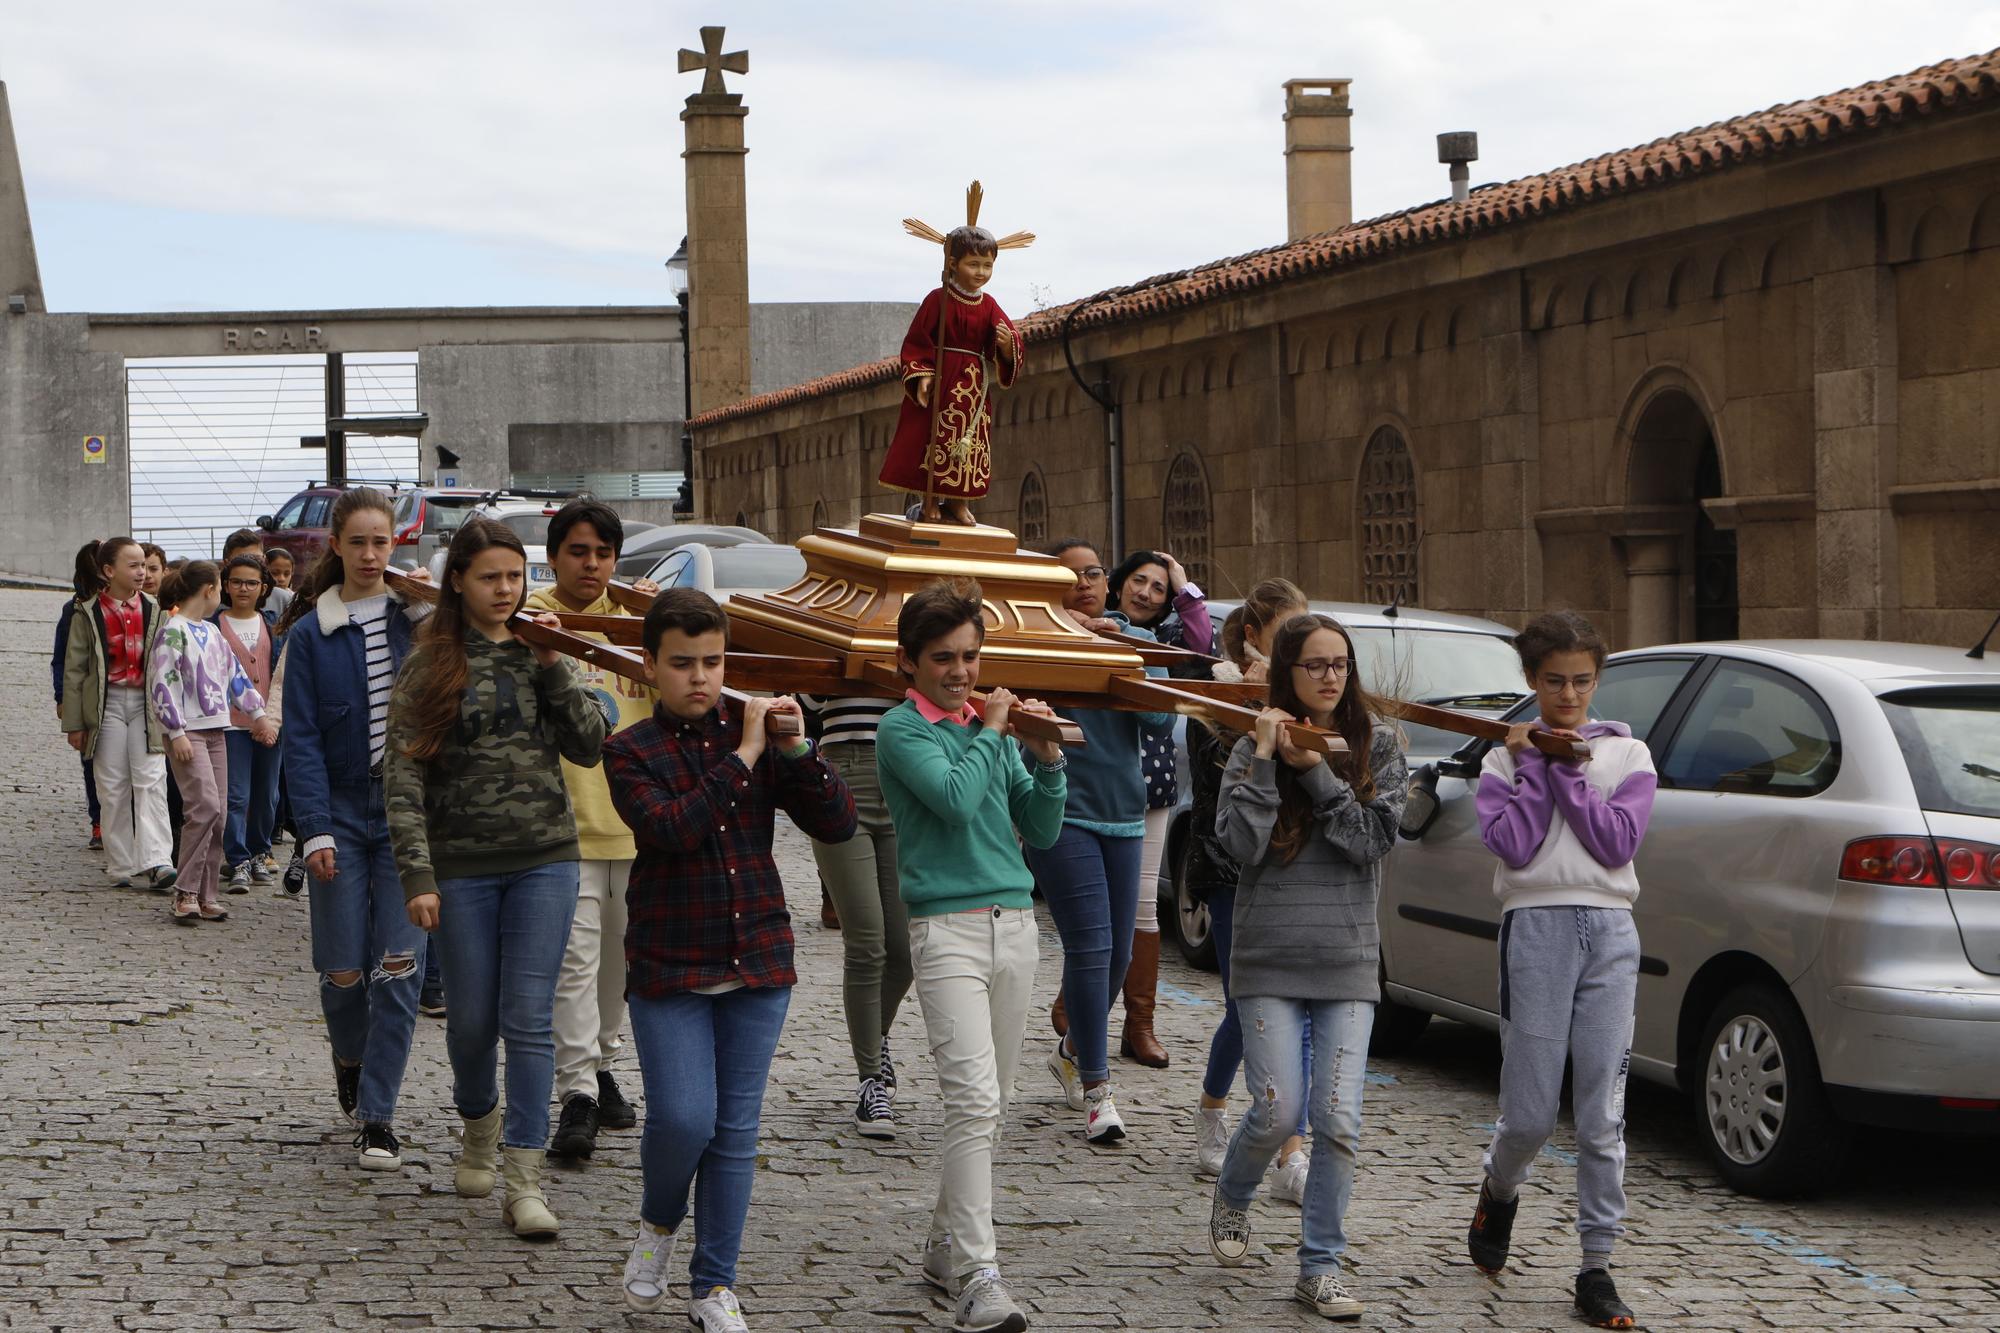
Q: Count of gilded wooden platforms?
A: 1